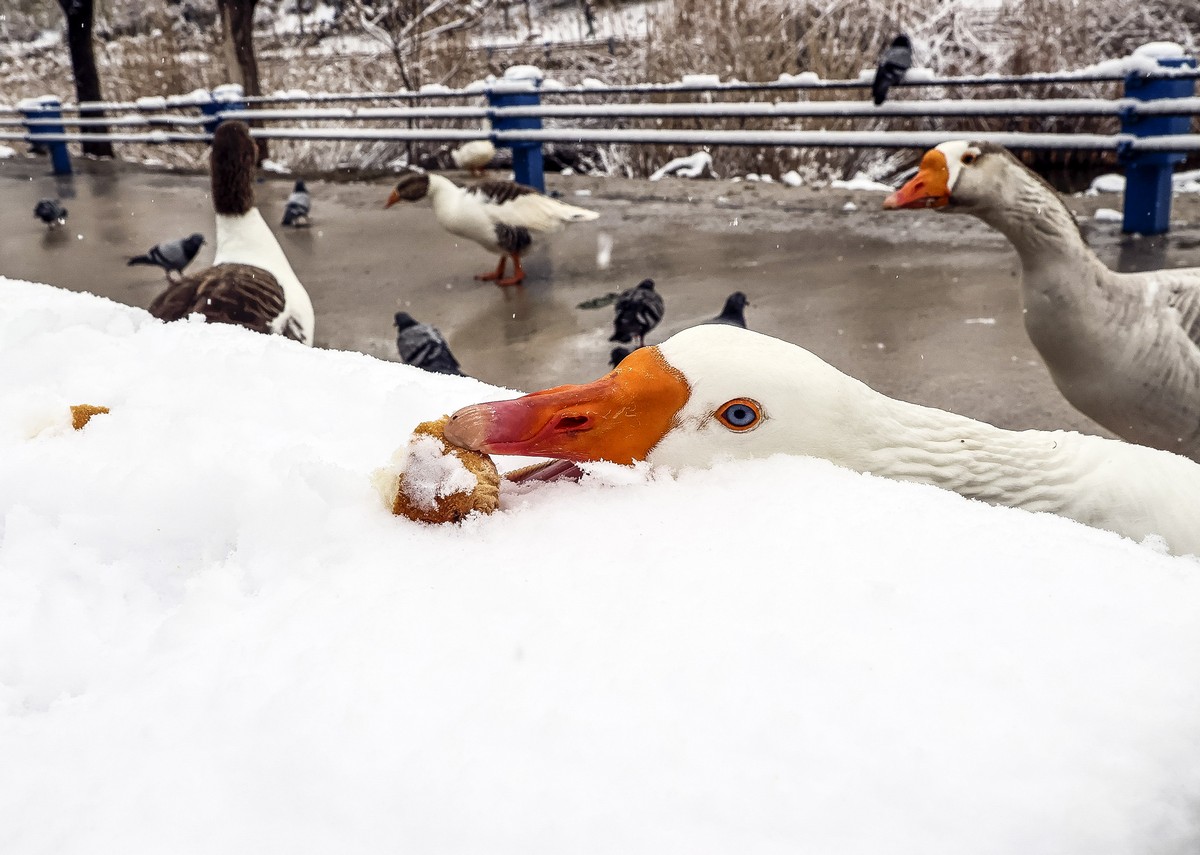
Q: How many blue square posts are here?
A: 4